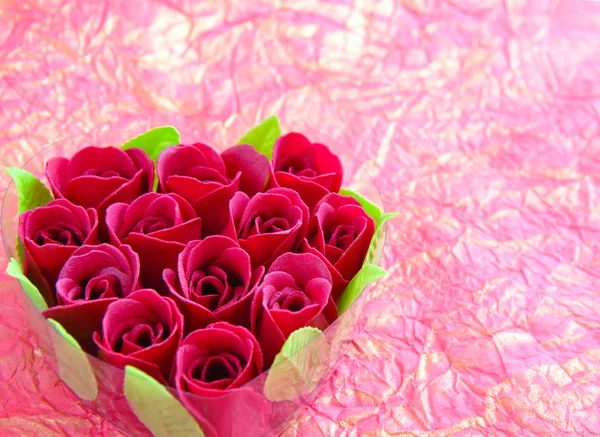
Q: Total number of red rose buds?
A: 12